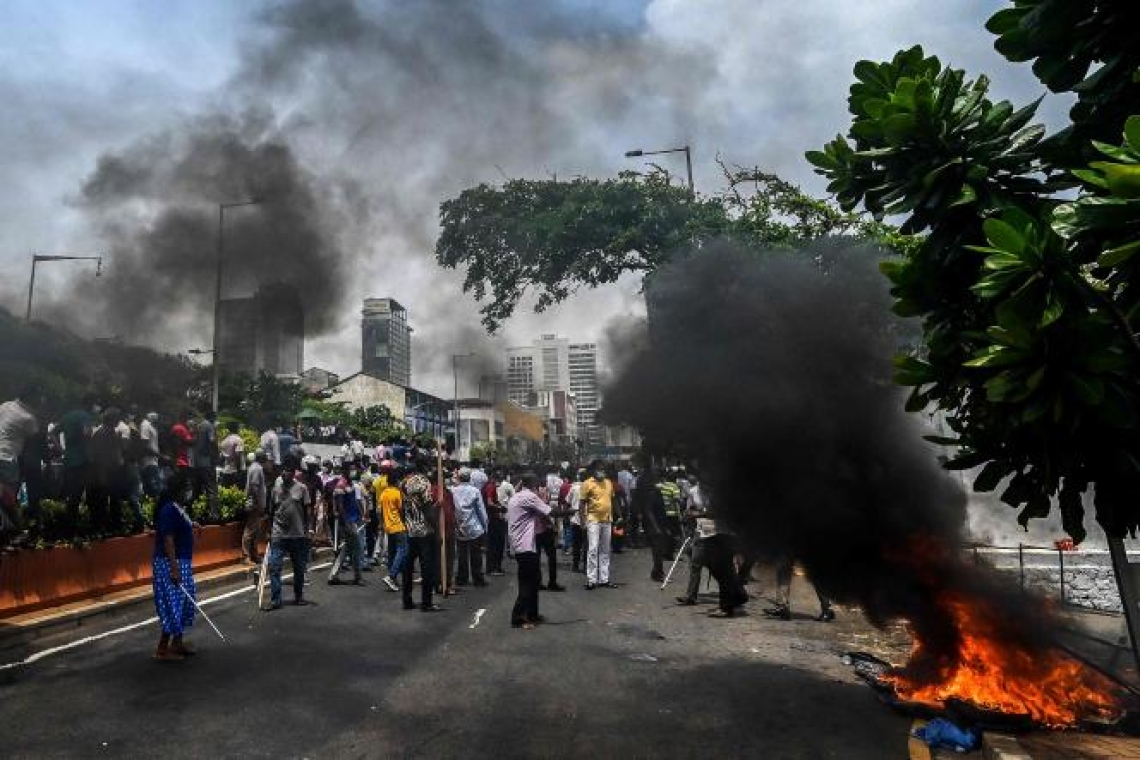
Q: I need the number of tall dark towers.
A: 2